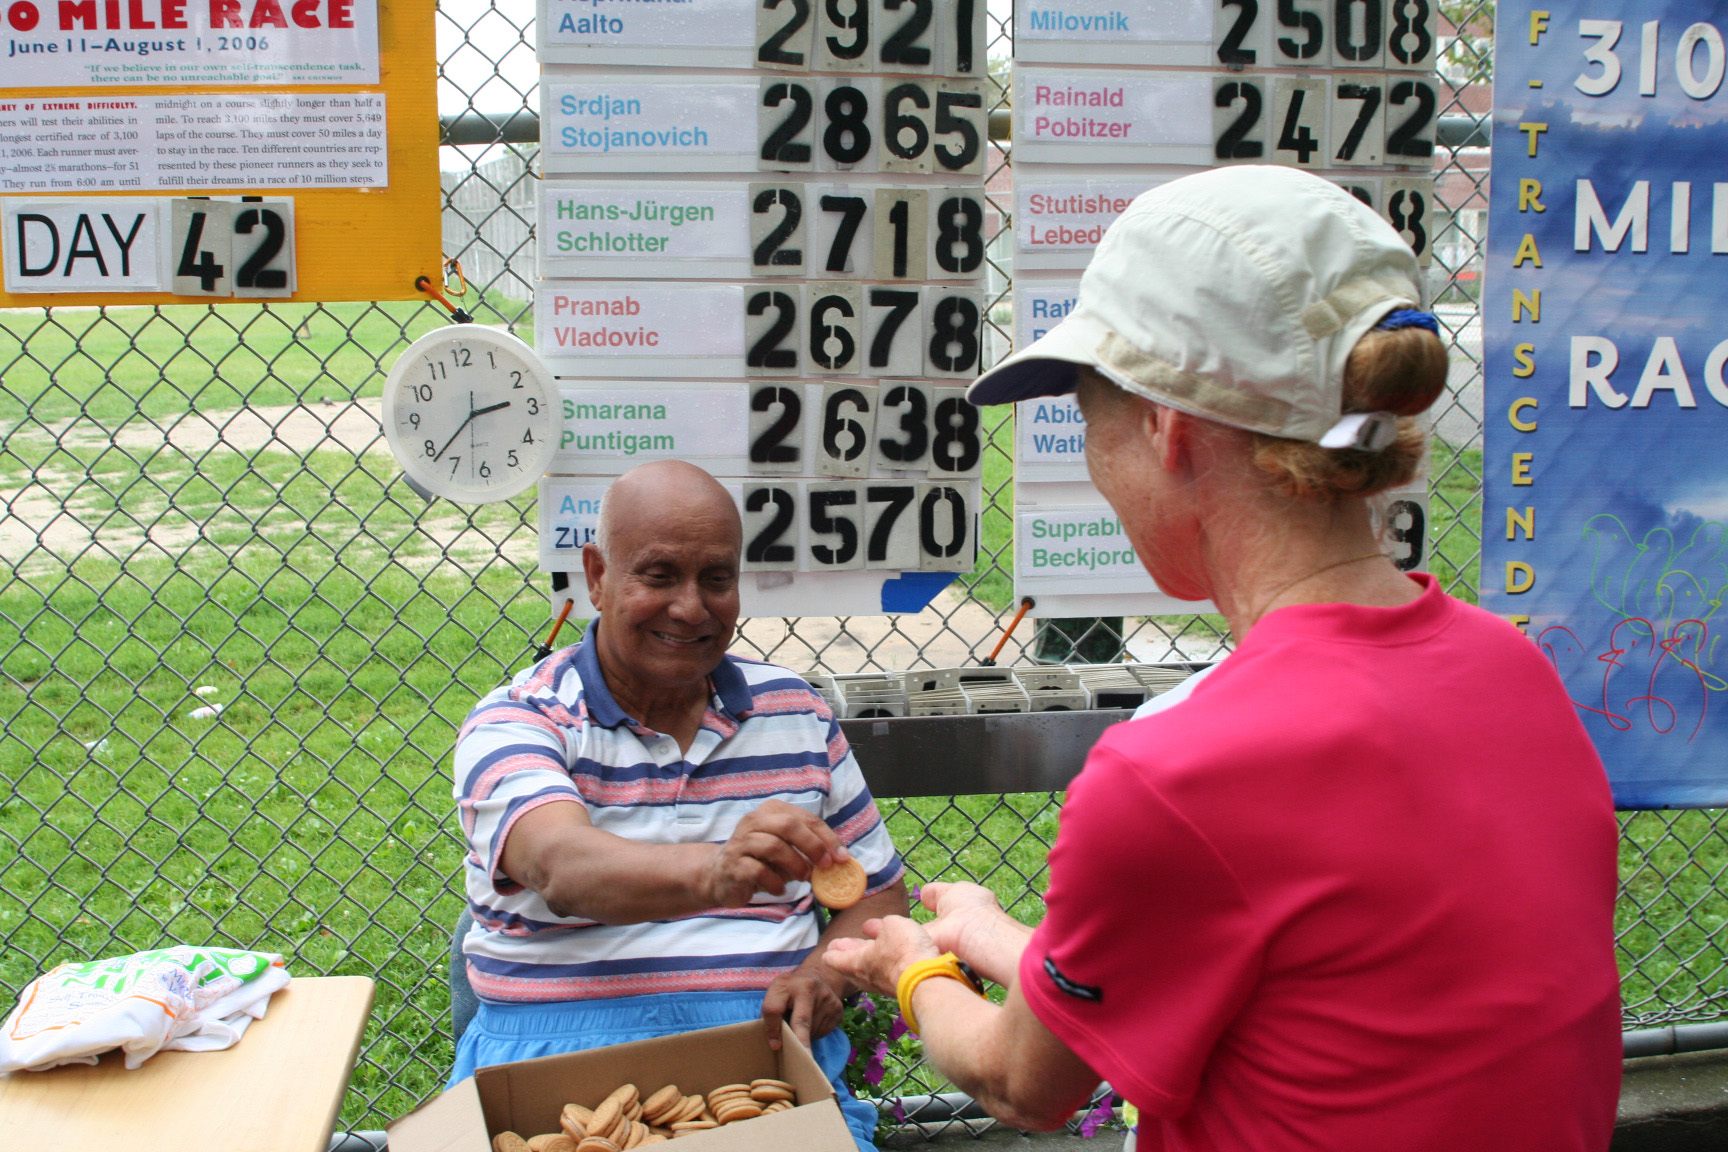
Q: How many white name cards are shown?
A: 12